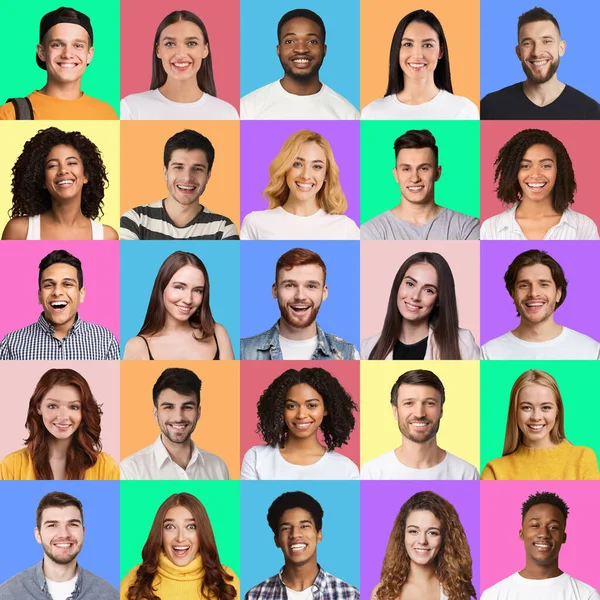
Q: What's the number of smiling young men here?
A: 13